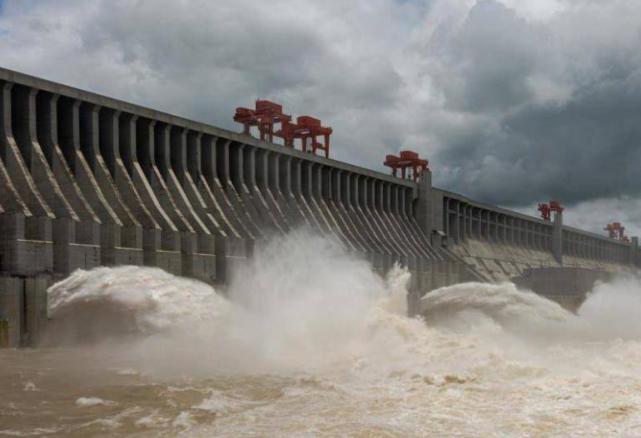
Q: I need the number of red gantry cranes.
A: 5